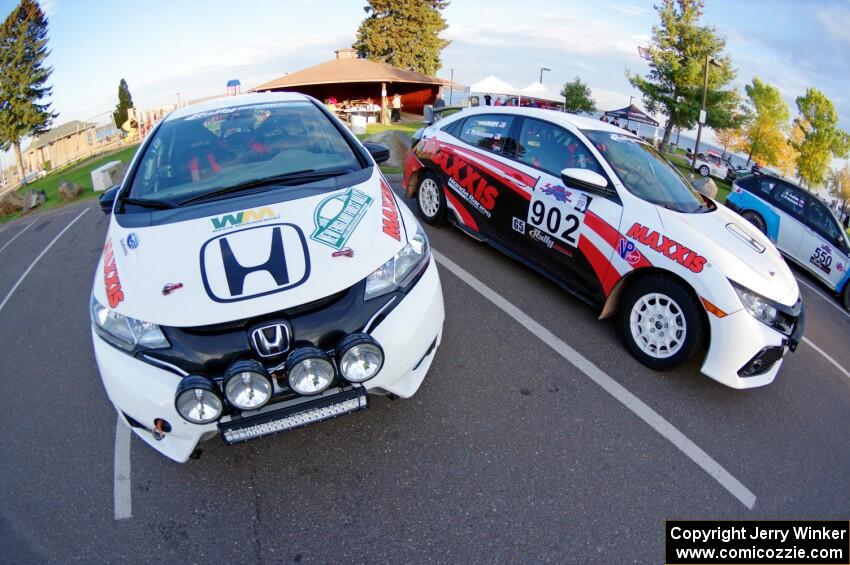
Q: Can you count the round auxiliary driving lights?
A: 4